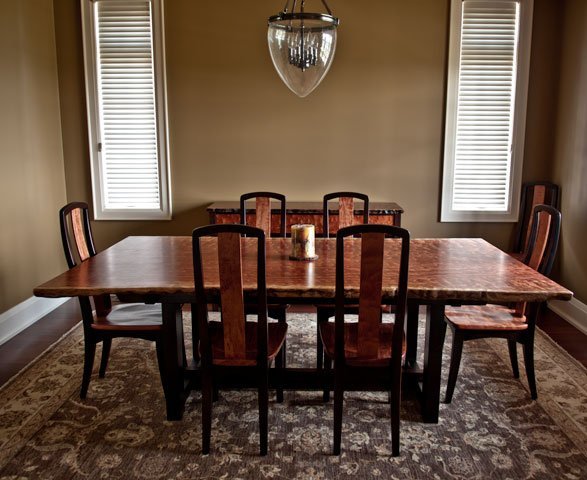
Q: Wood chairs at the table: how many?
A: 6